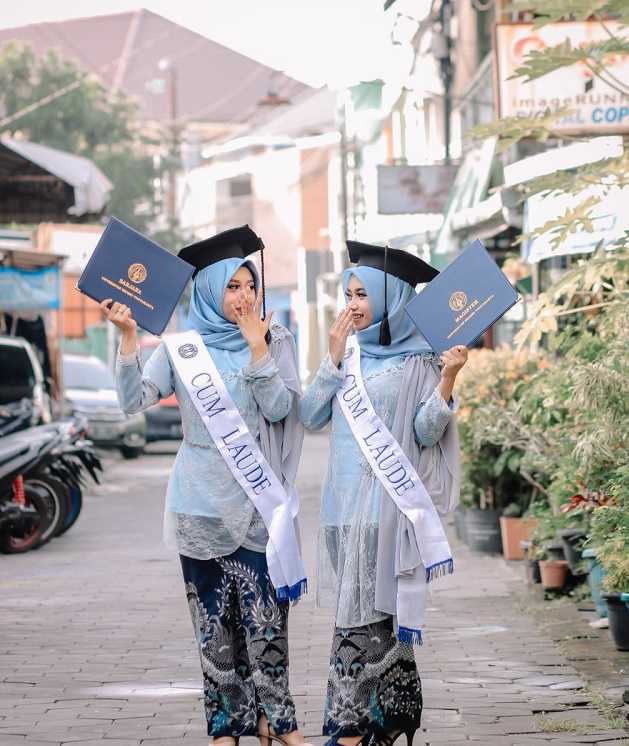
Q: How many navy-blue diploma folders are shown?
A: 2